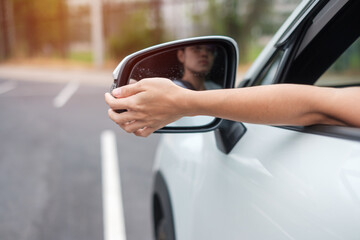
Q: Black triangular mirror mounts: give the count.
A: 1